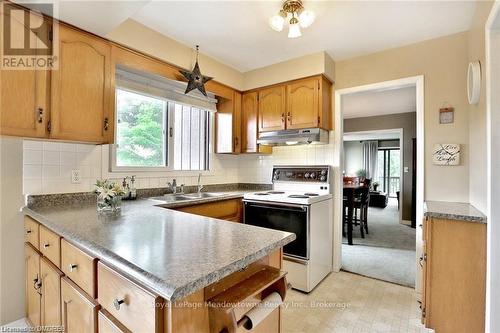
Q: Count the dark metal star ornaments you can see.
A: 1